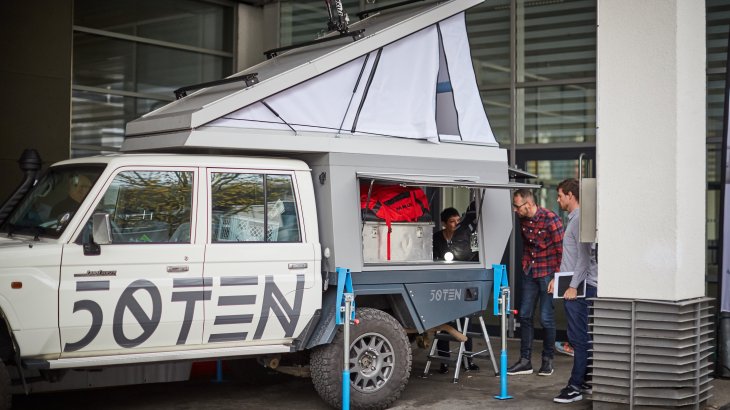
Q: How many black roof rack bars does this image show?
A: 3